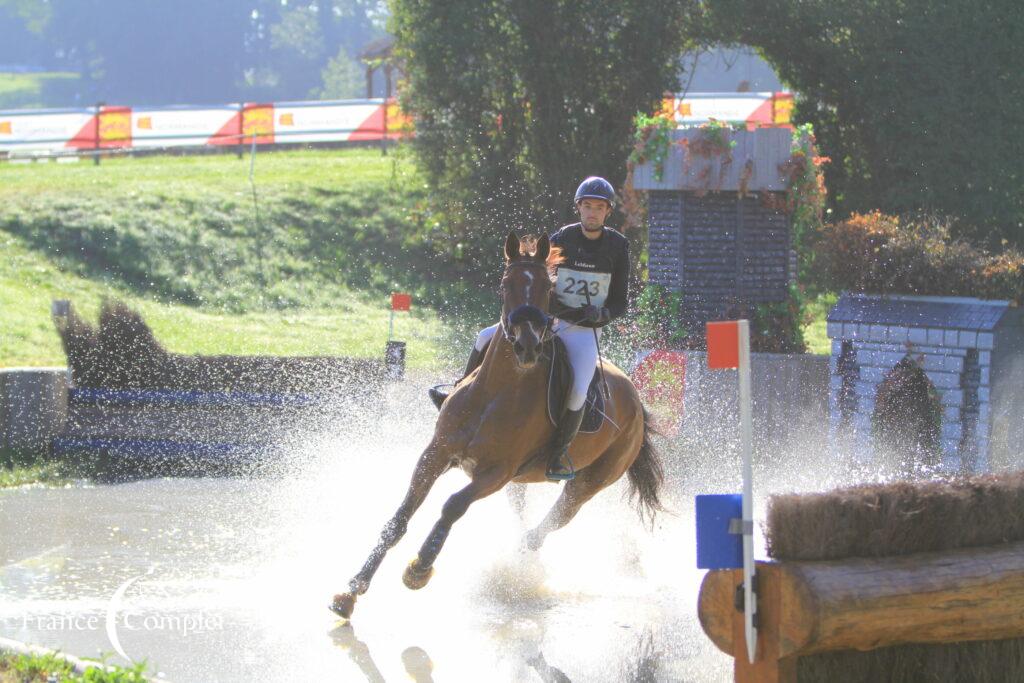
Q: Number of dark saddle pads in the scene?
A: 1